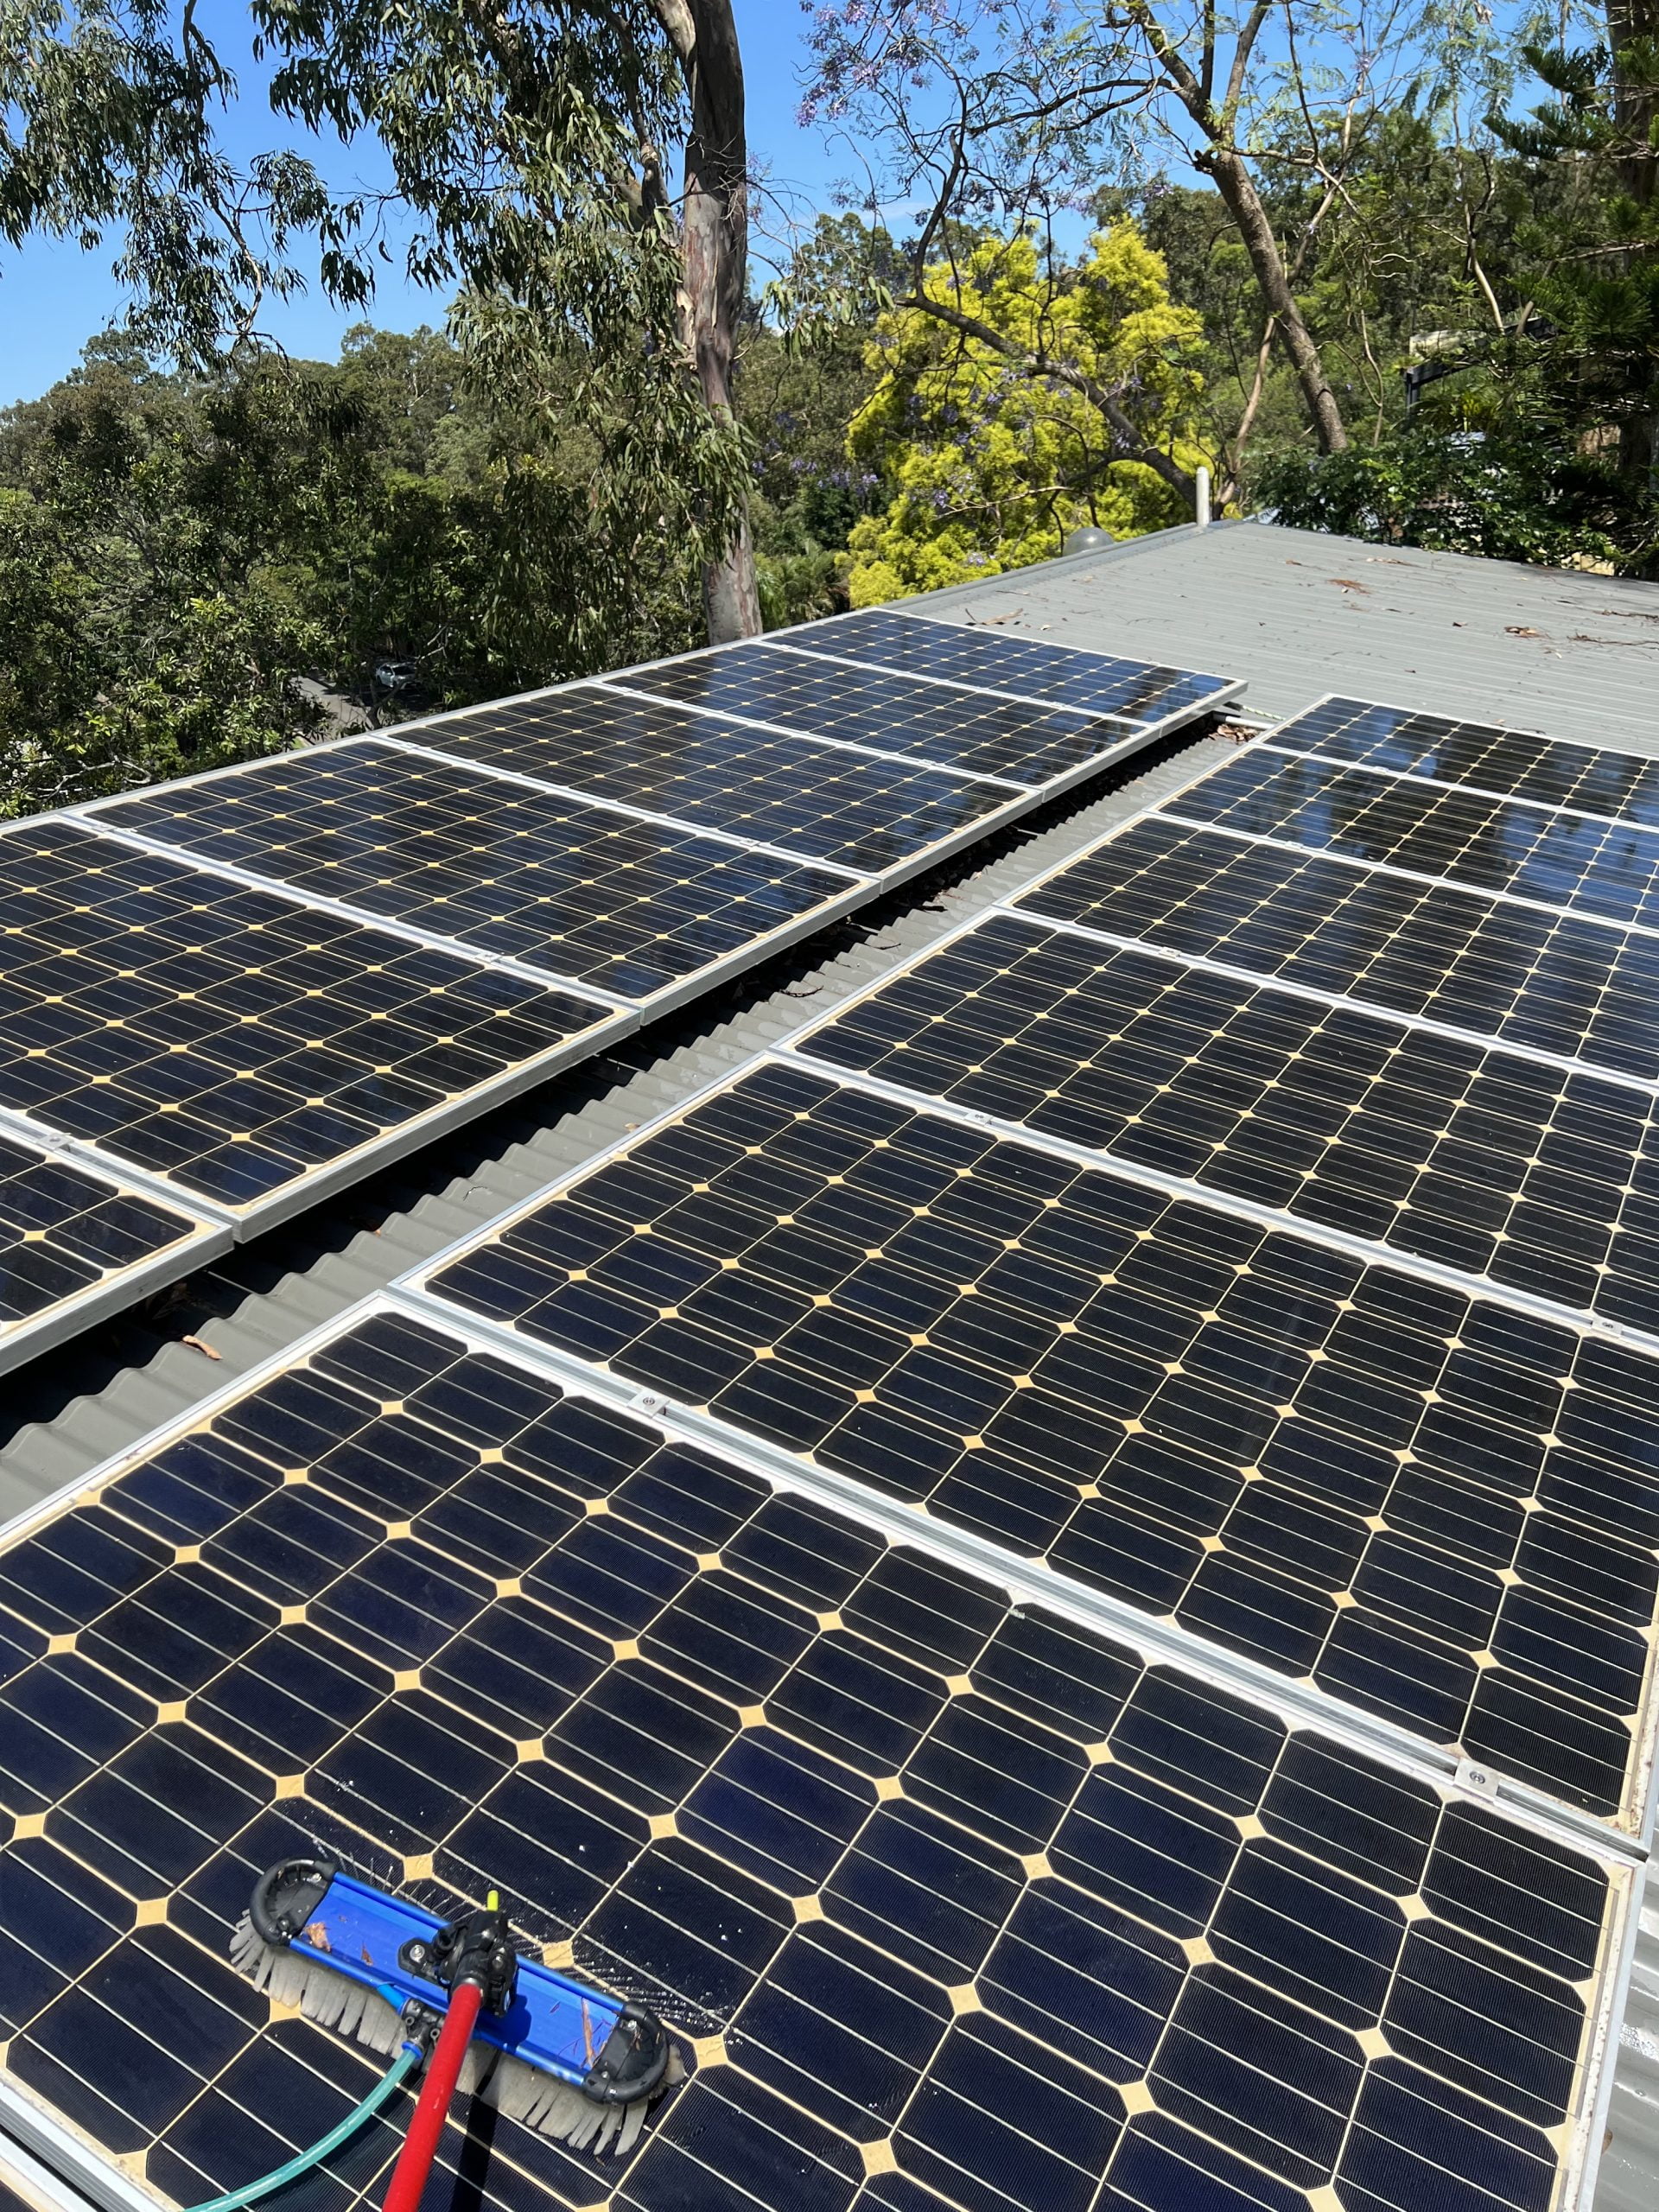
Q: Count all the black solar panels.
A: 12